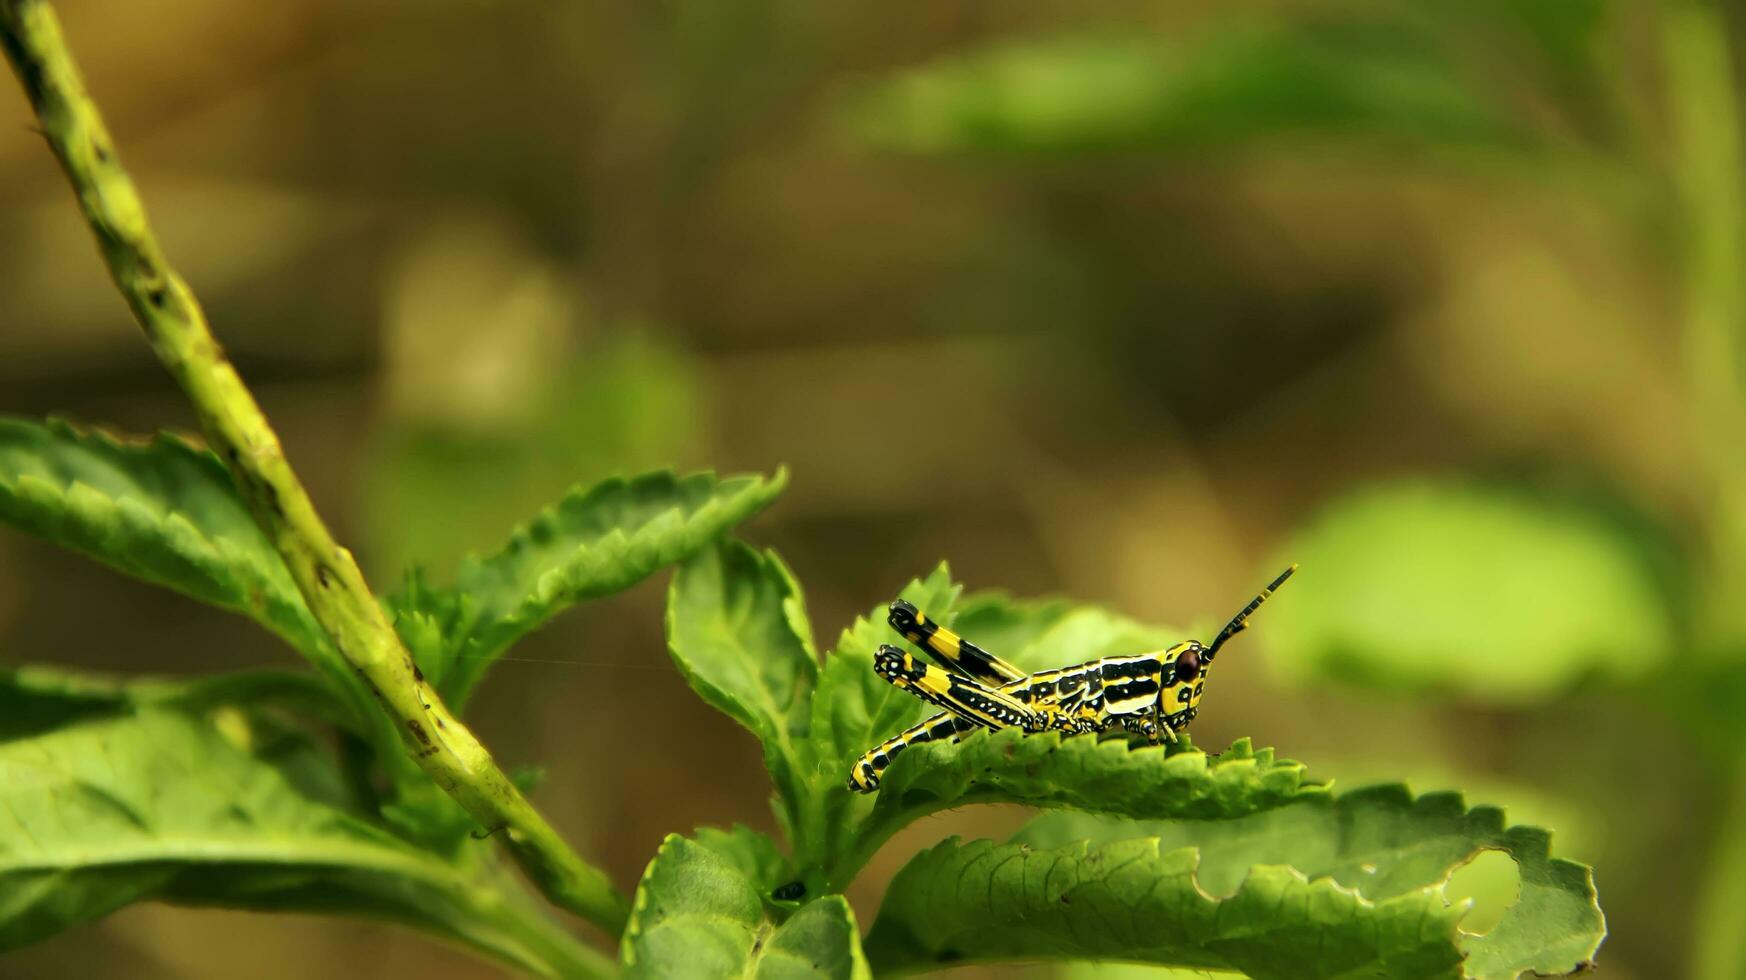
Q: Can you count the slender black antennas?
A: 2